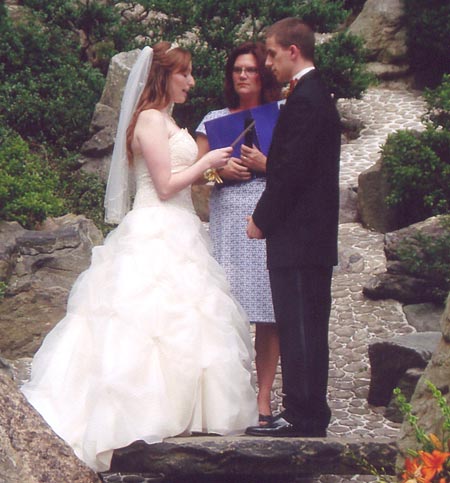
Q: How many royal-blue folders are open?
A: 1